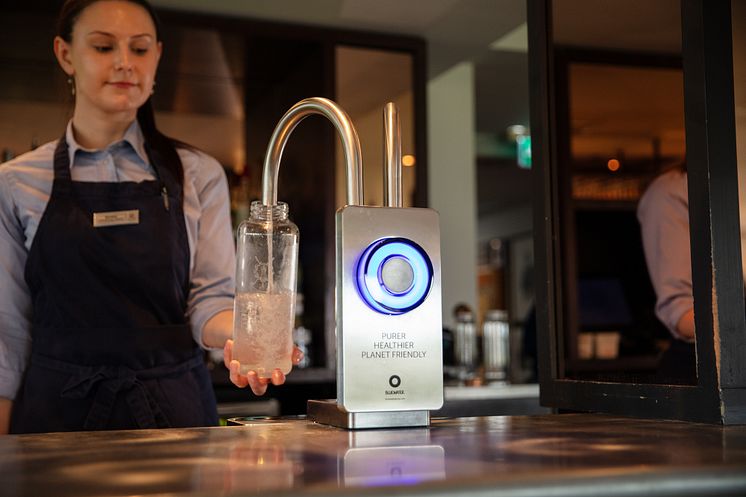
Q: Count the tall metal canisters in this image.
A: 2